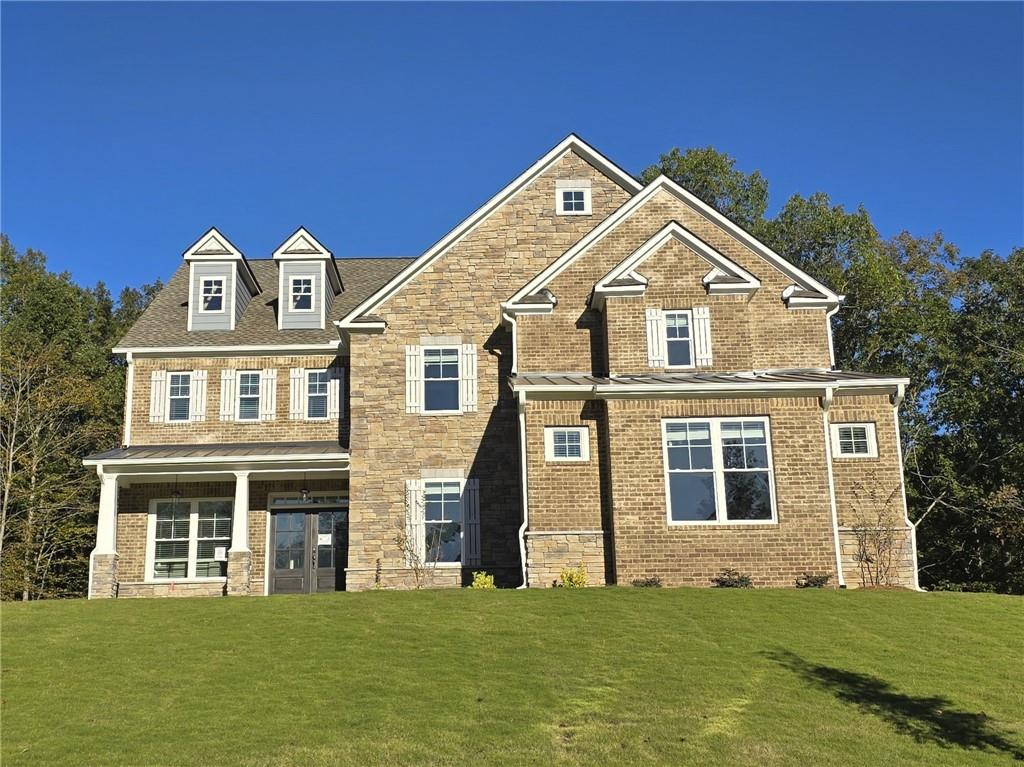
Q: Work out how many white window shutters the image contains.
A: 12